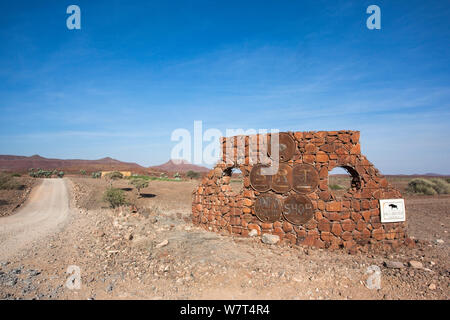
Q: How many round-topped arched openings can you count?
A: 2